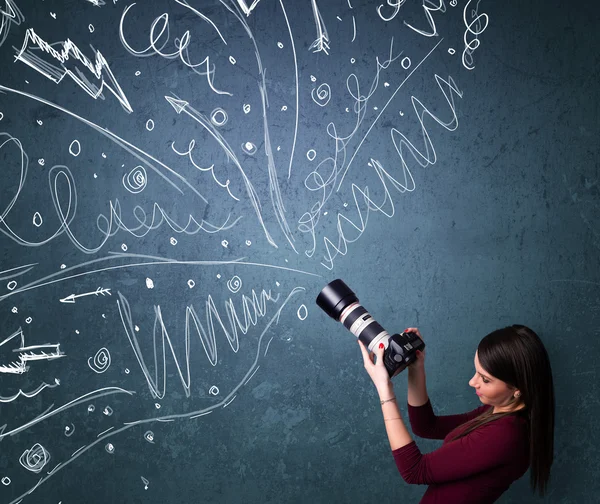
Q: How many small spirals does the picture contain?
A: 5